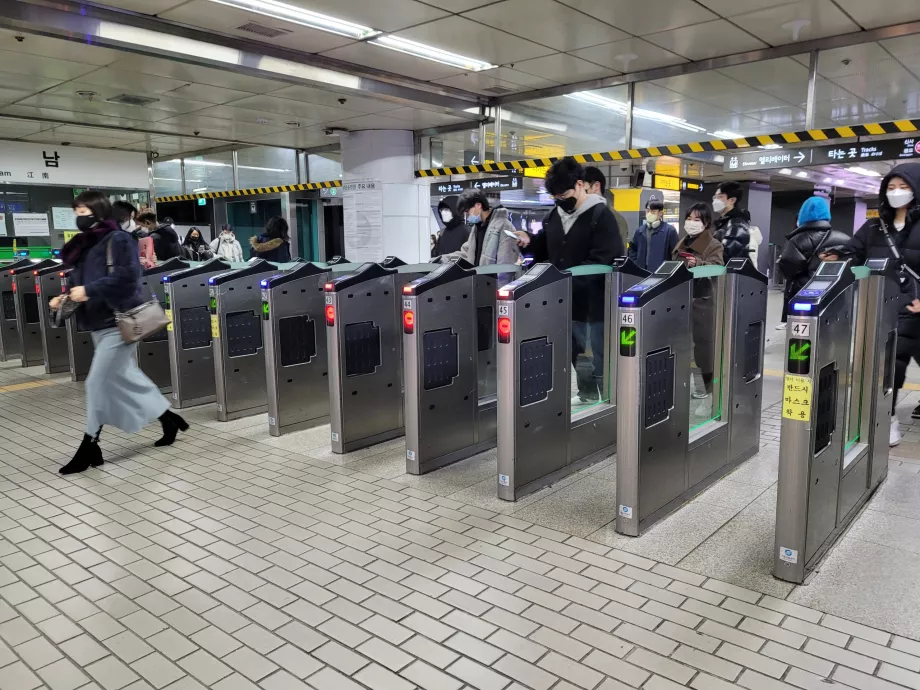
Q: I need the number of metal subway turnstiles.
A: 13